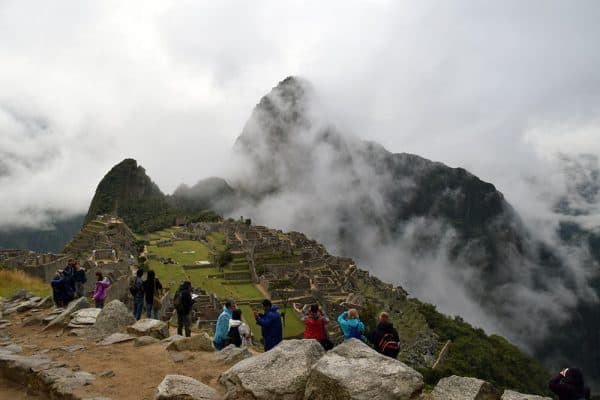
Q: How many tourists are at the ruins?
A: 14